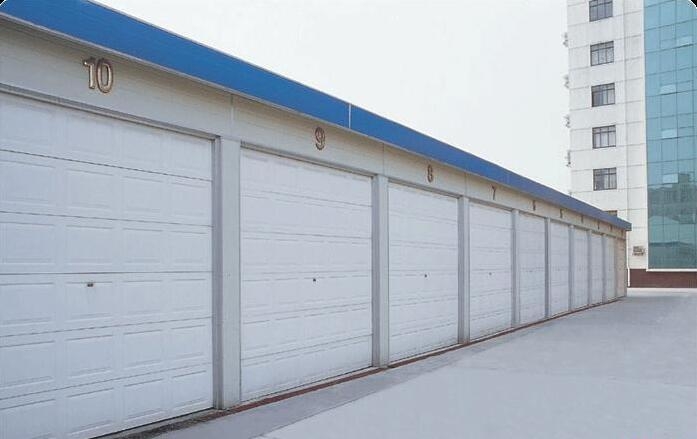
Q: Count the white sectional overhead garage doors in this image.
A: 10